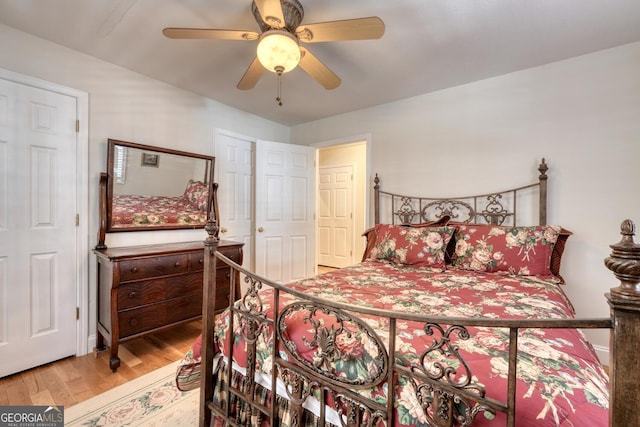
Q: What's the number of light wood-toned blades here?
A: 5